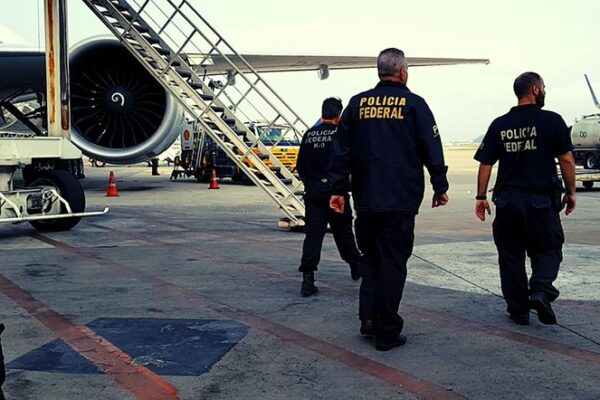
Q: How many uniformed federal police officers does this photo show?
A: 3